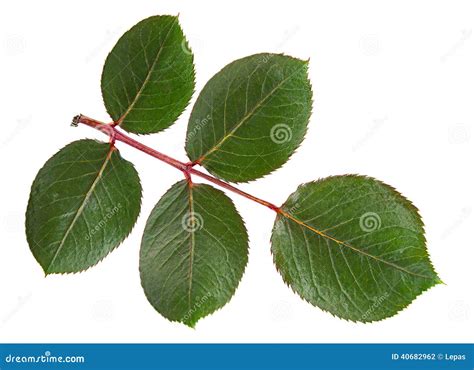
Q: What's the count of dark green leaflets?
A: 5